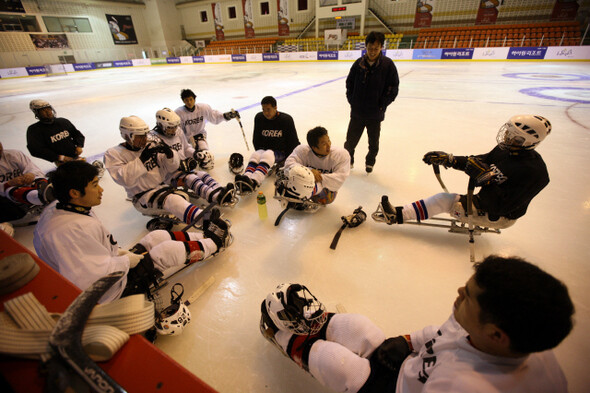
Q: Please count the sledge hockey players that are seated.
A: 10